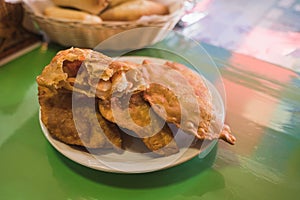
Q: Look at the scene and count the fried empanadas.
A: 4